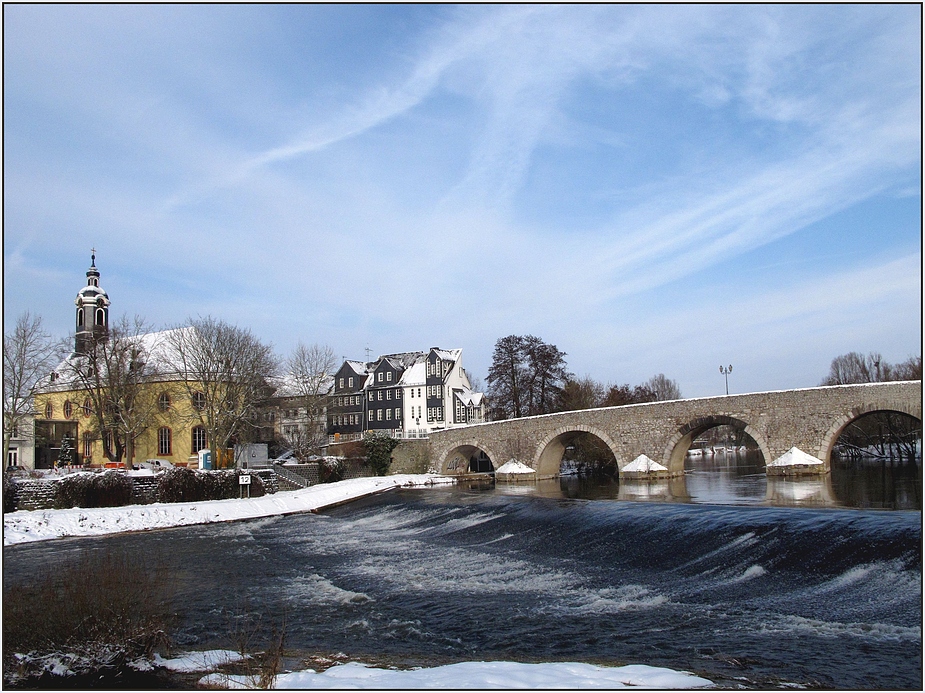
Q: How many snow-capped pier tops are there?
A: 3